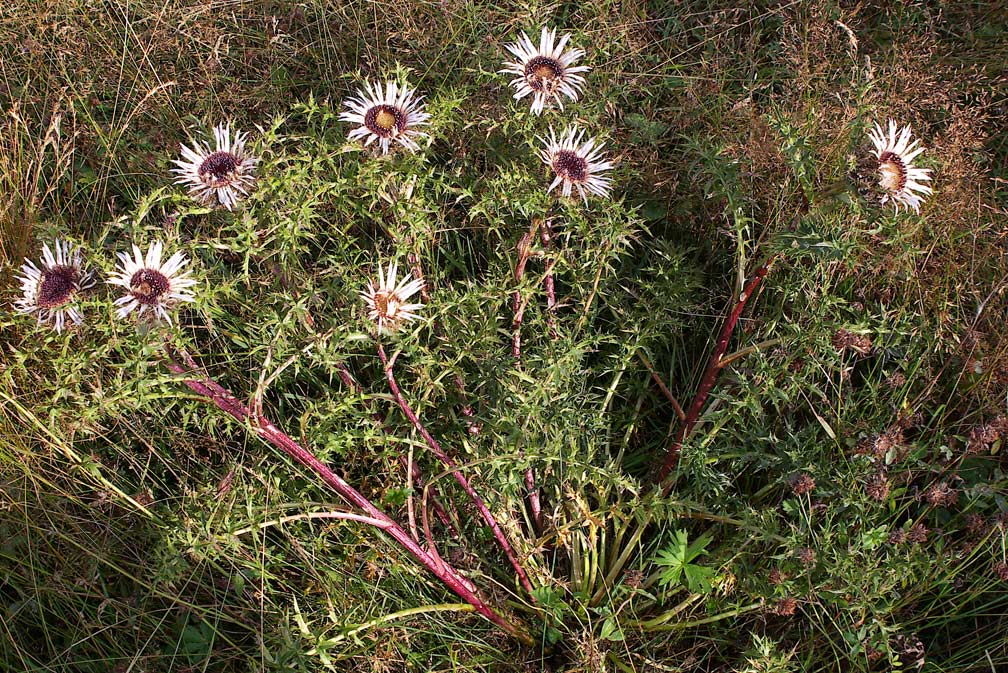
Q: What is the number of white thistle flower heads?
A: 8